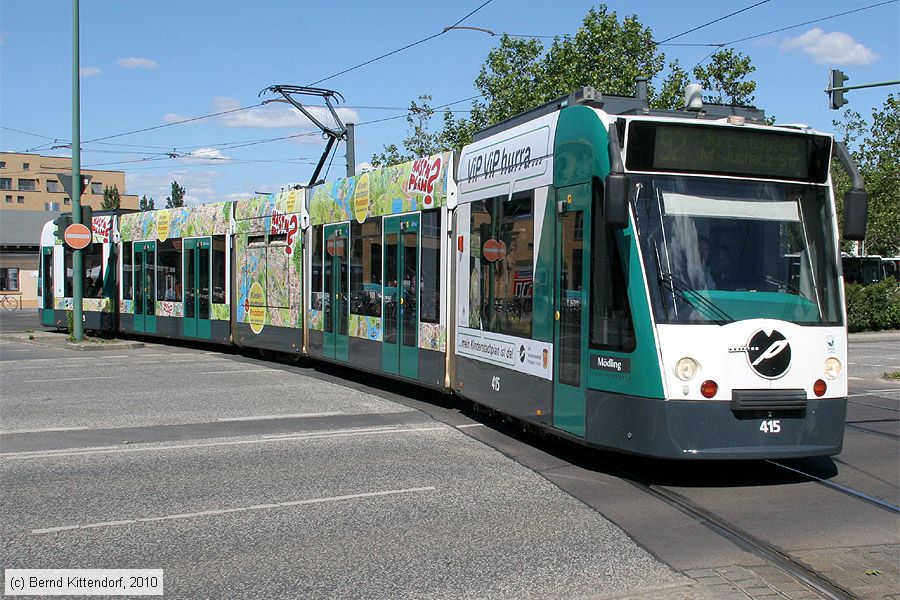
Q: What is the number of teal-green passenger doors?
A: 6